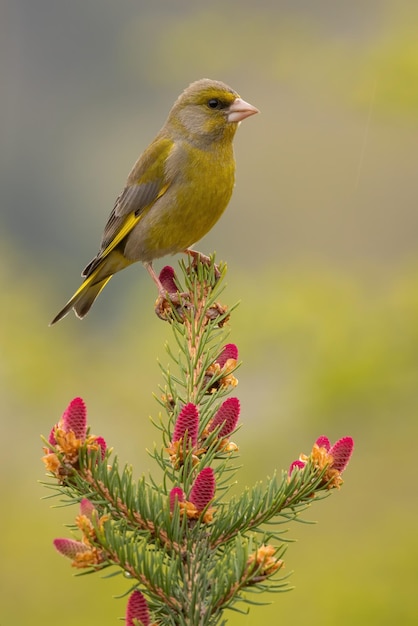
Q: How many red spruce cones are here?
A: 15